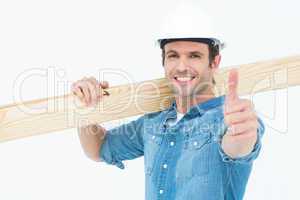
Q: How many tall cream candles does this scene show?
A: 0